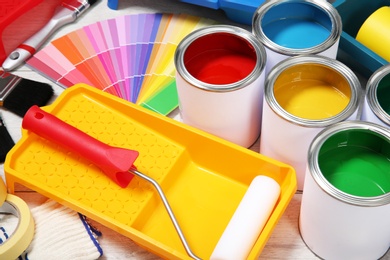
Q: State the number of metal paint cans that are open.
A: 5